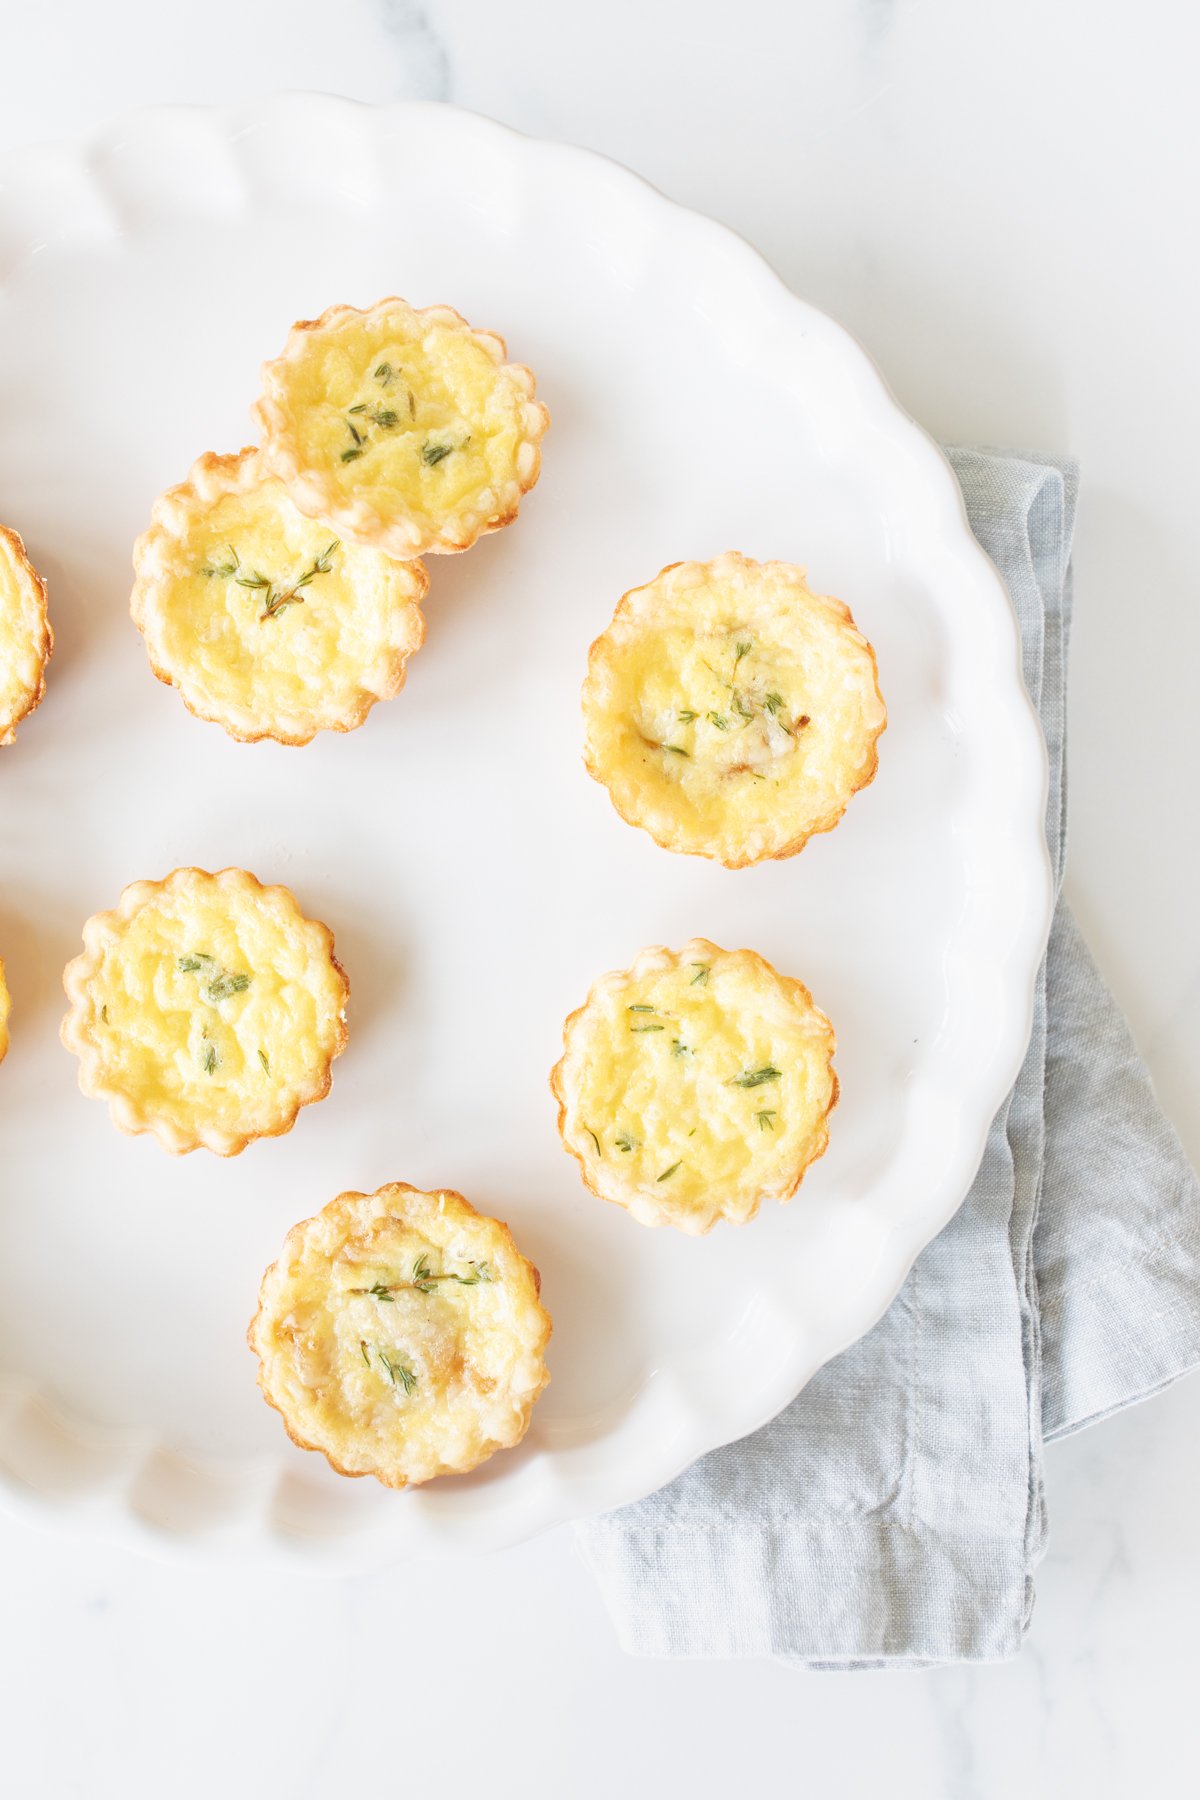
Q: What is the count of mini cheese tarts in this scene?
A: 8